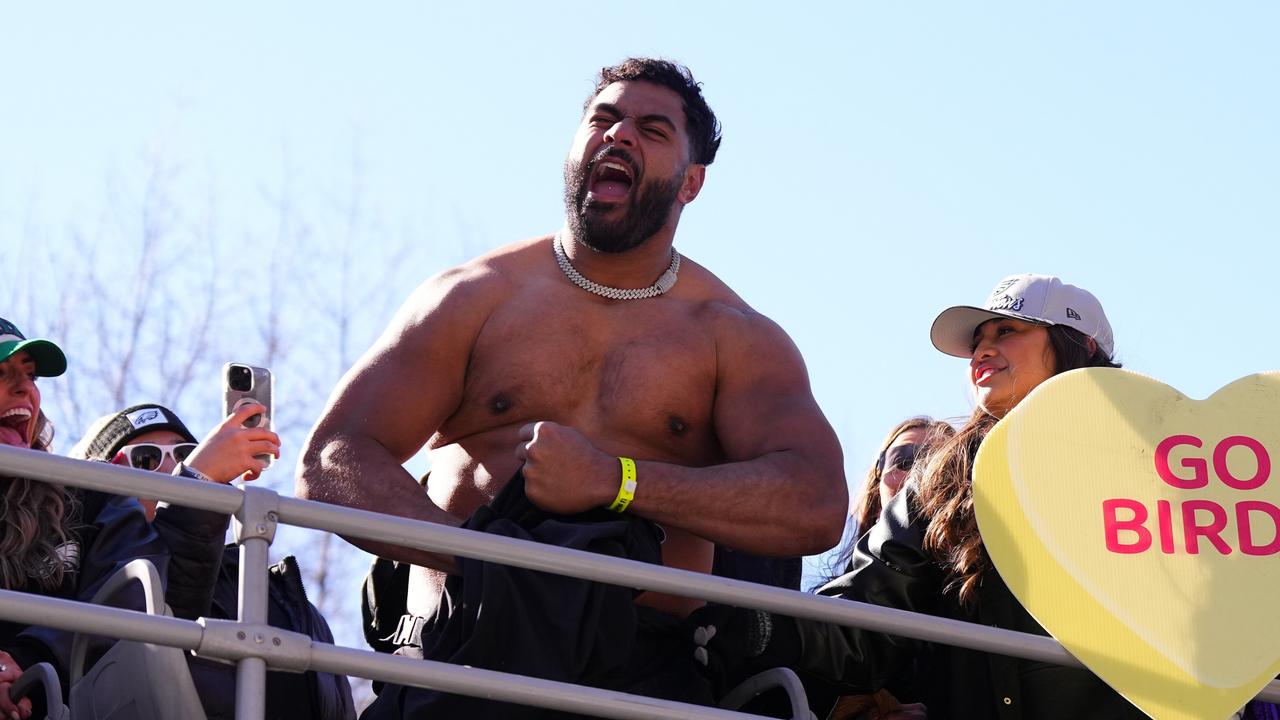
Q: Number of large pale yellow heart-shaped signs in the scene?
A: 1